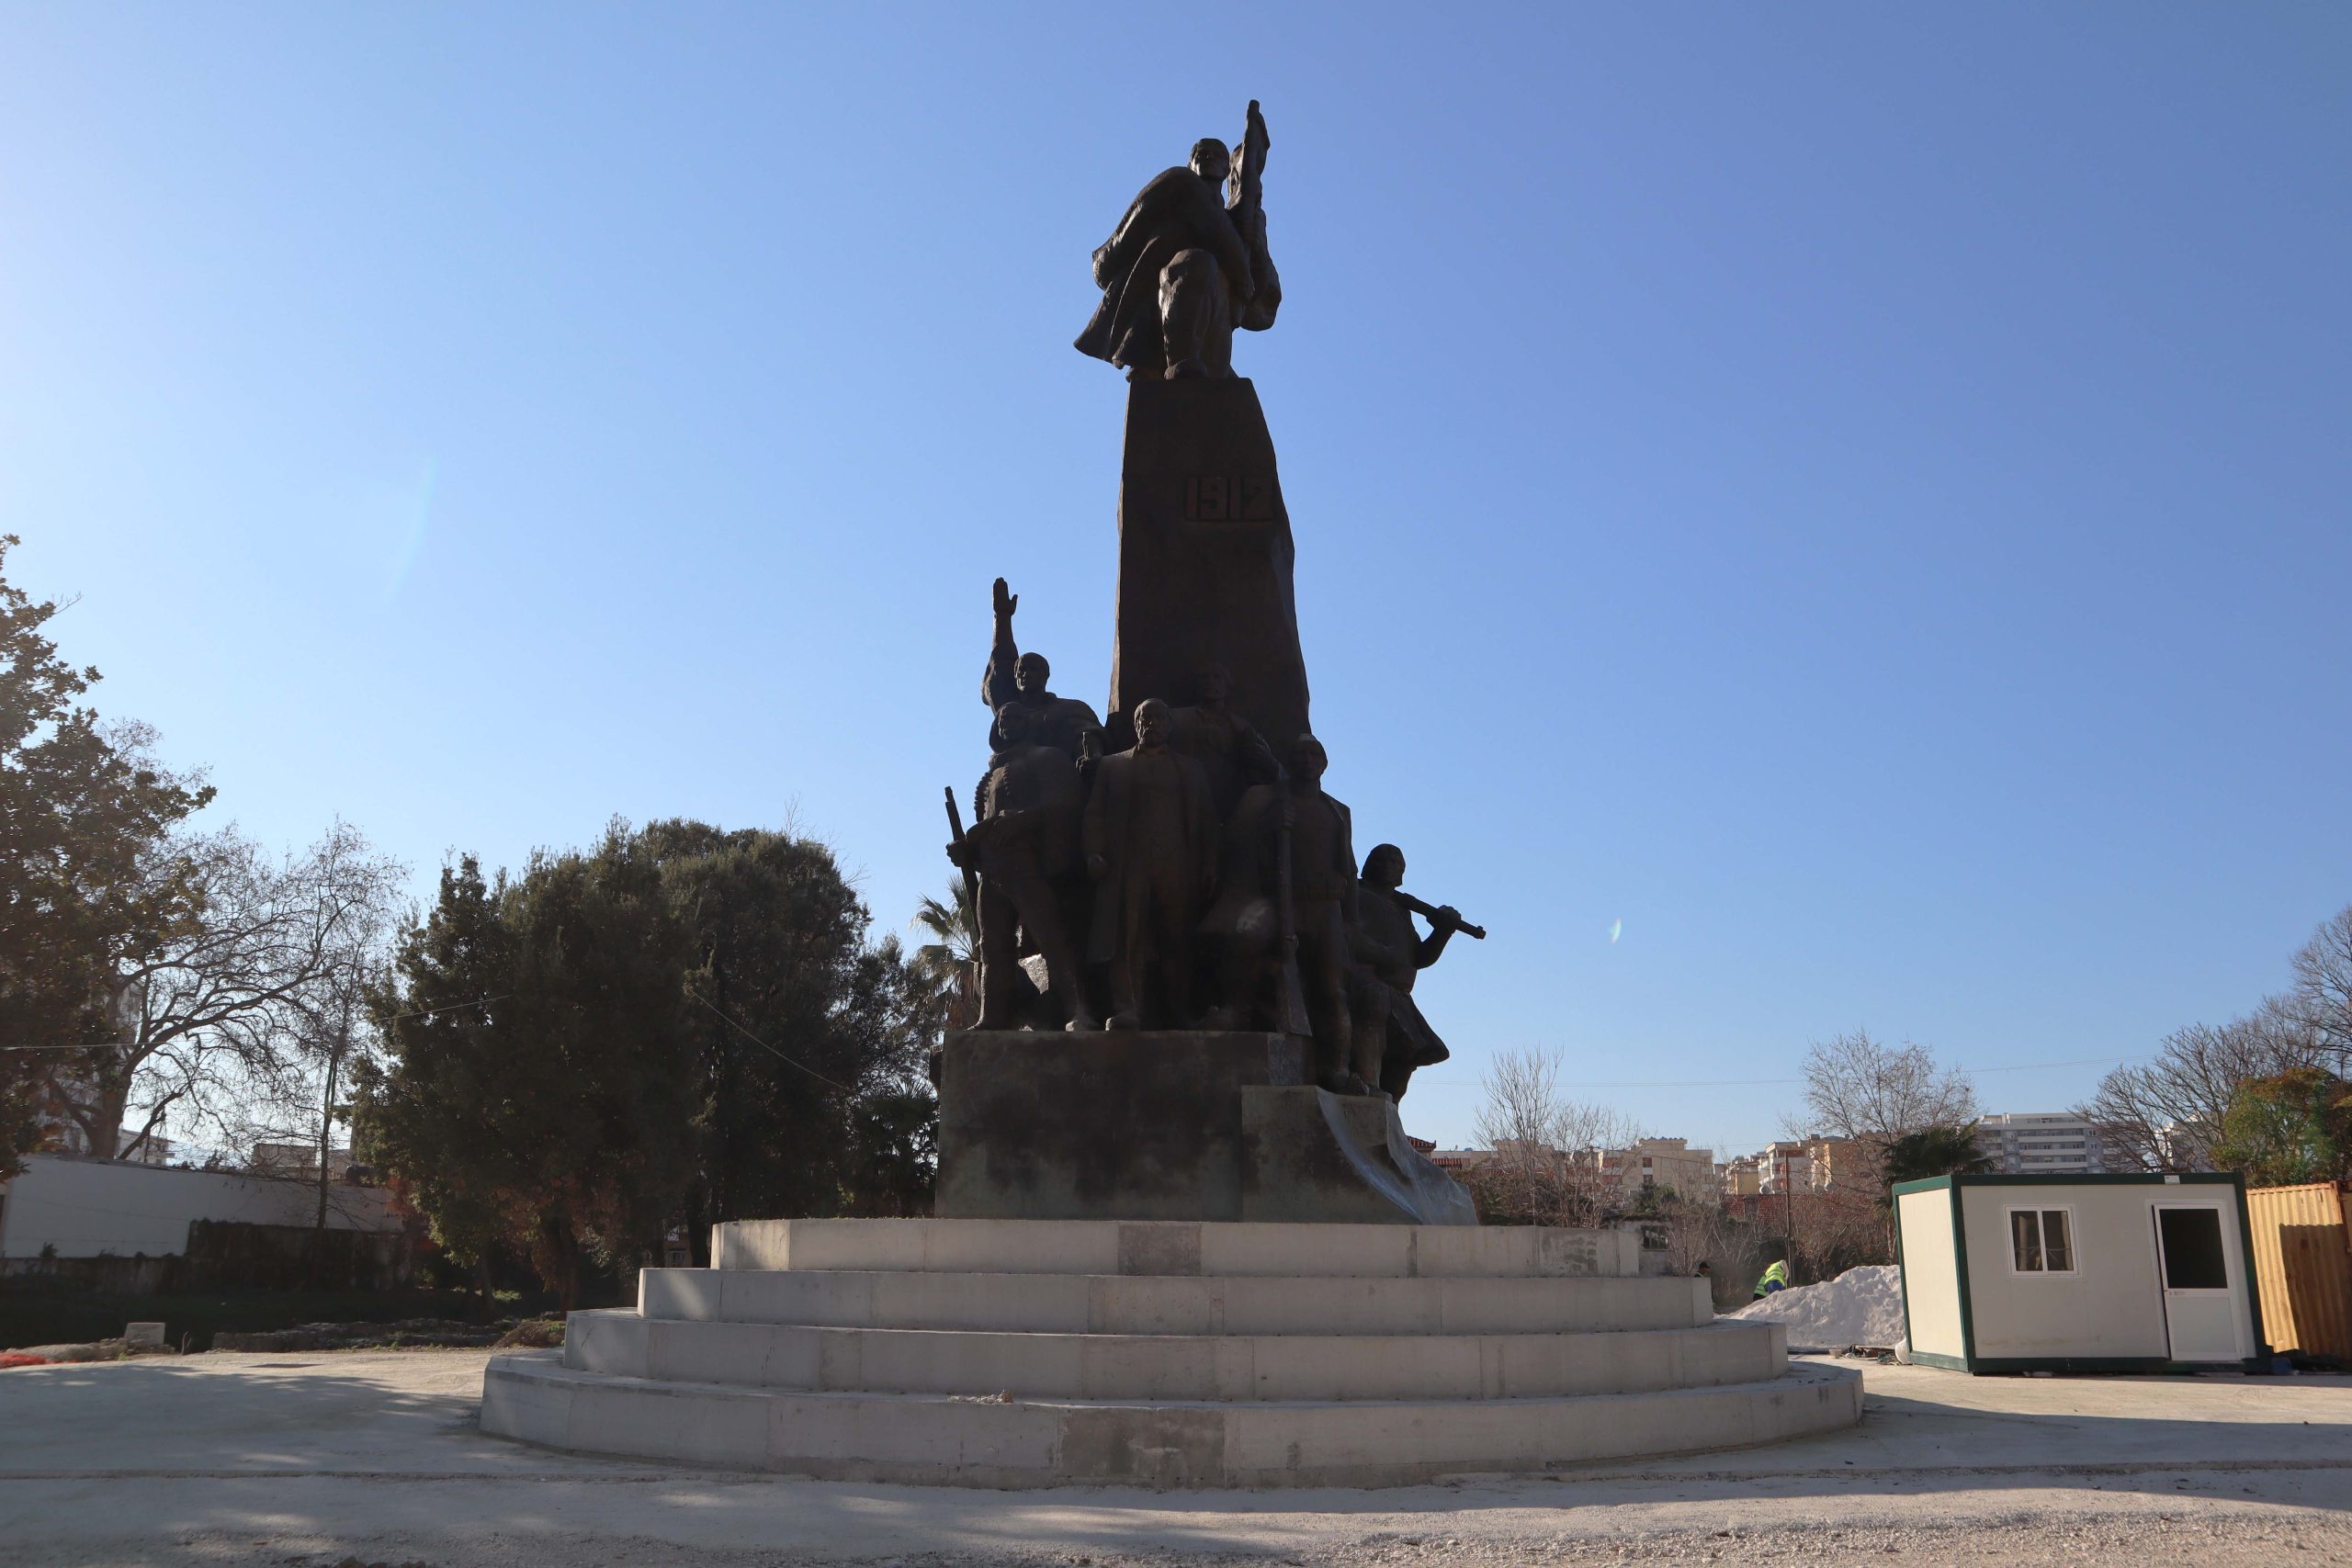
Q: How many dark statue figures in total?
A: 7